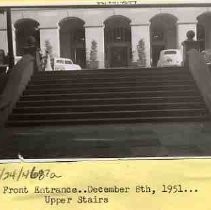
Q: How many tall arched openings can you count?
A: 5